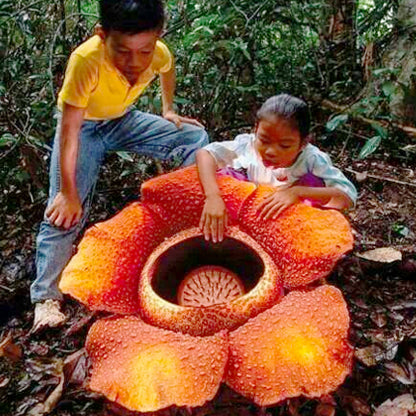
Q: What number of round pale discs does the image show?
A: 1